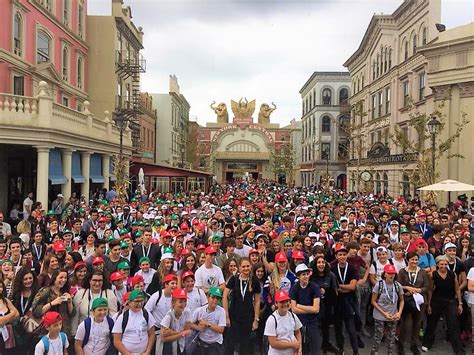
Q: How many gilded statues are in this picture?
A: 3